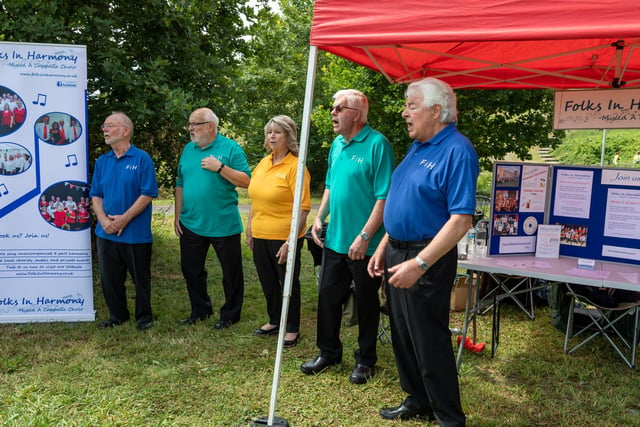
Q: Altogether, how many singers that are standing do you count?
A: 5